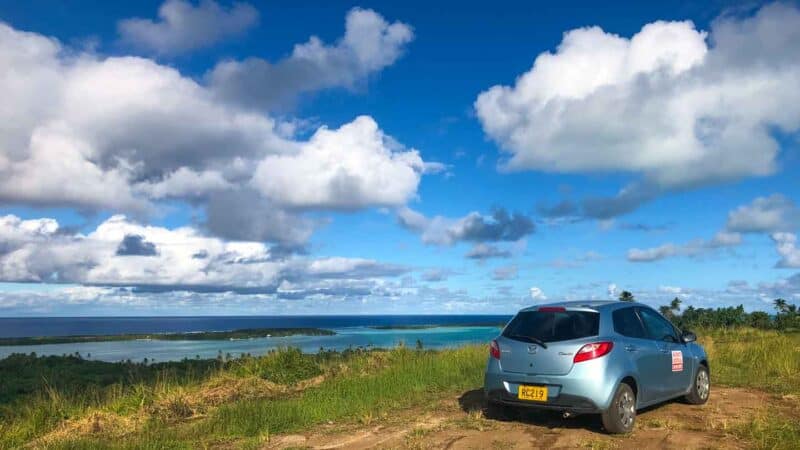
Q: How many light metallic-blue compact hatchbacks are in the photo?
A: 1